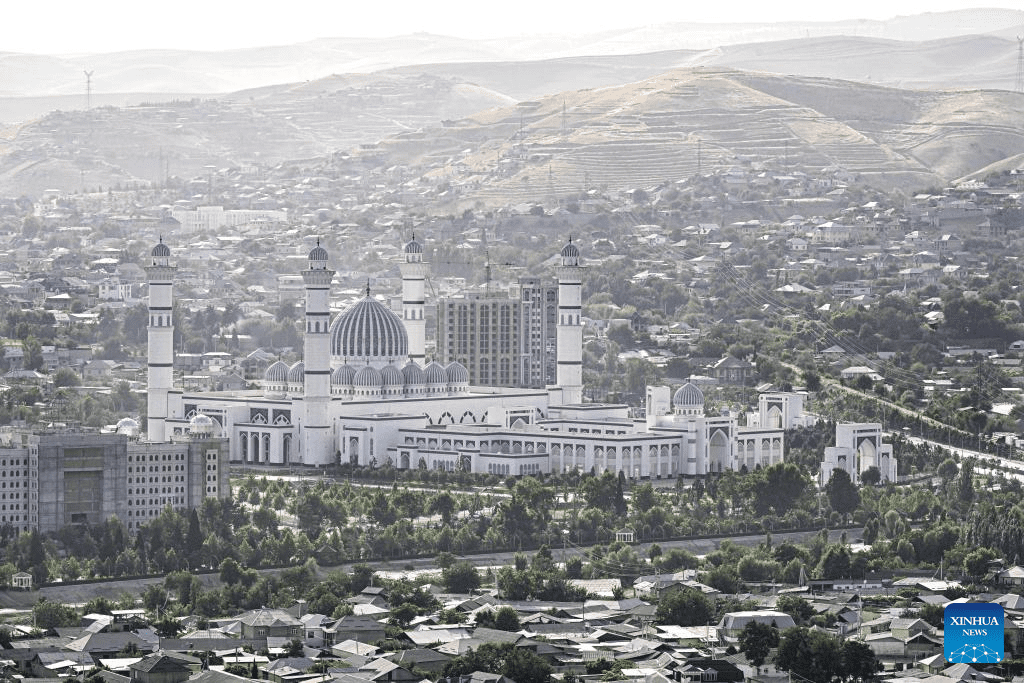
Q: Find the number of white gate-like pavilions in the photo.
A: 2